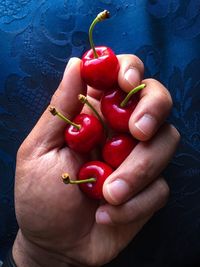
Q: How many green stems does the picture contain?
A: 5